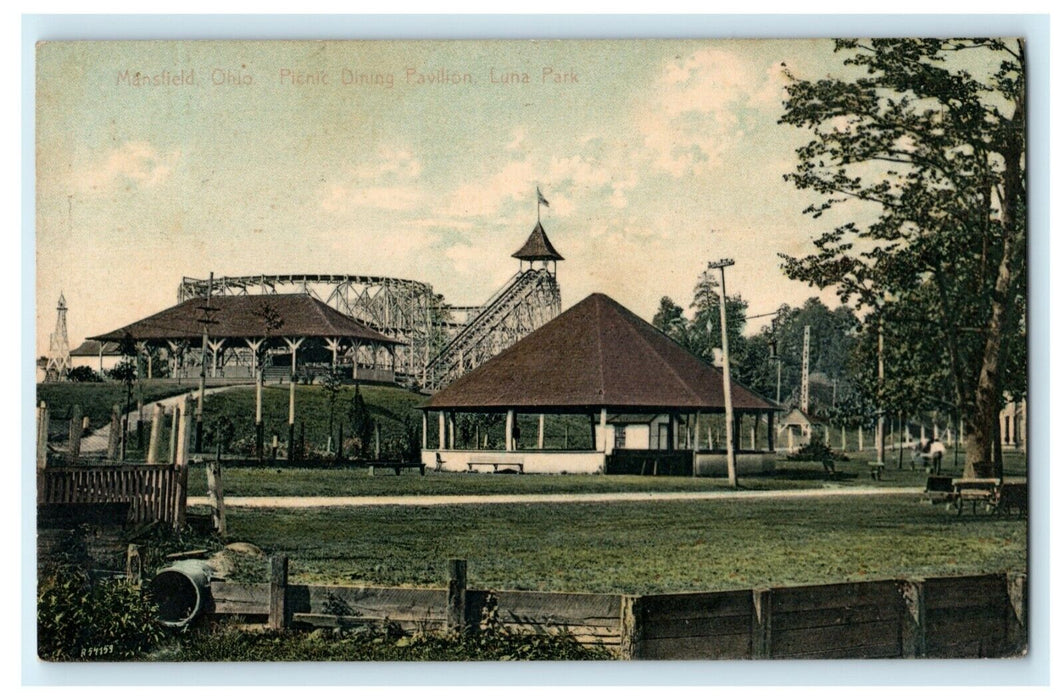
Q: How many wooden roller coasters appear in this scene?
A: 1